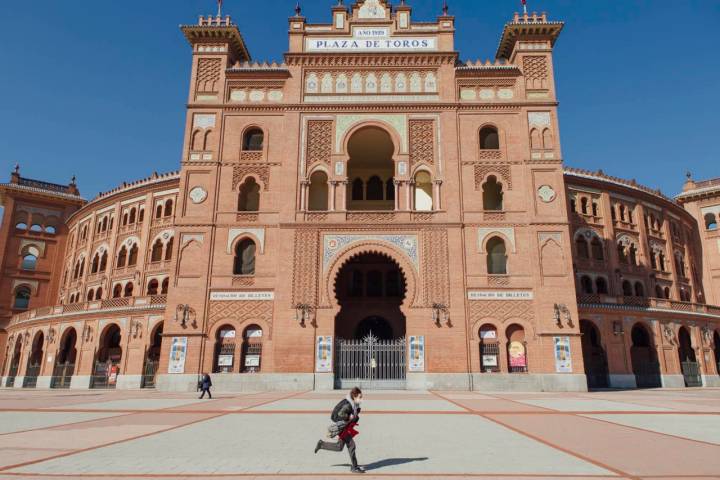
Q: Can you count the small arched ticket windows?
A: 4